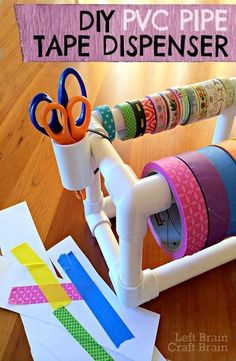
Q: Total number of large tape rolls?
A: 4